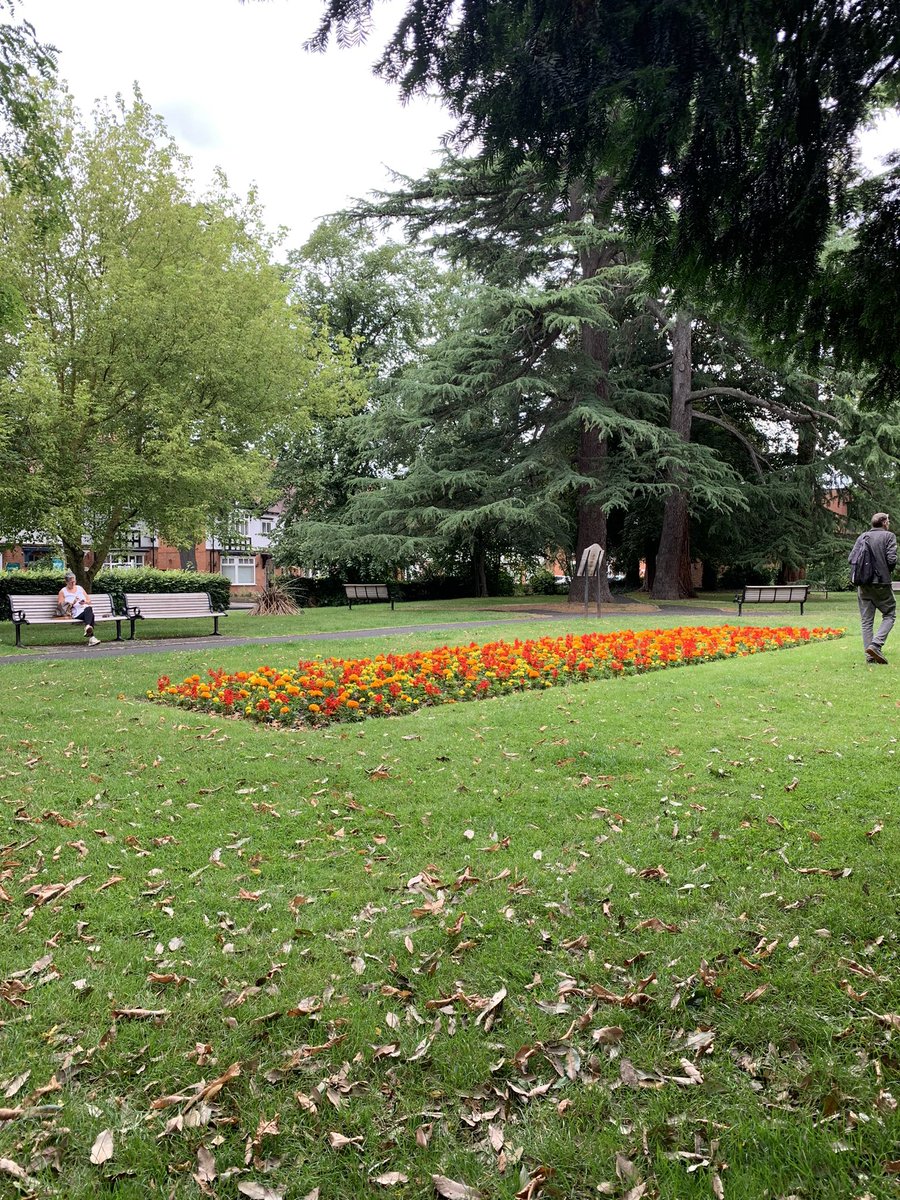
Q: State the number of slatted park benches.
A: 4